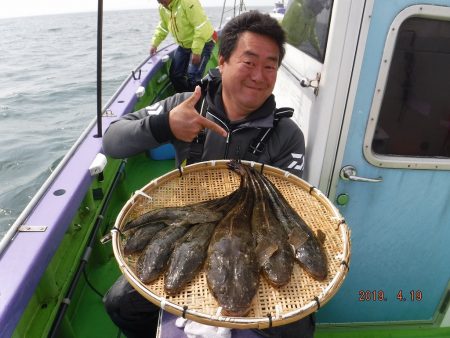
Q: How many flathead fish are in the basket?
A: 7